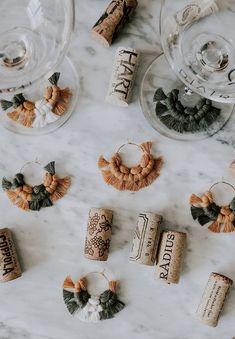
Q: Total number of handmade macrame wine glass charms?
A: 6